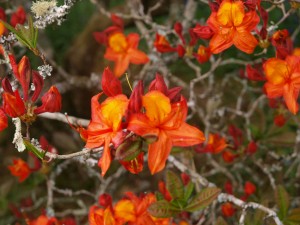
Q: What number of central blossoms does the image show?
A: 2